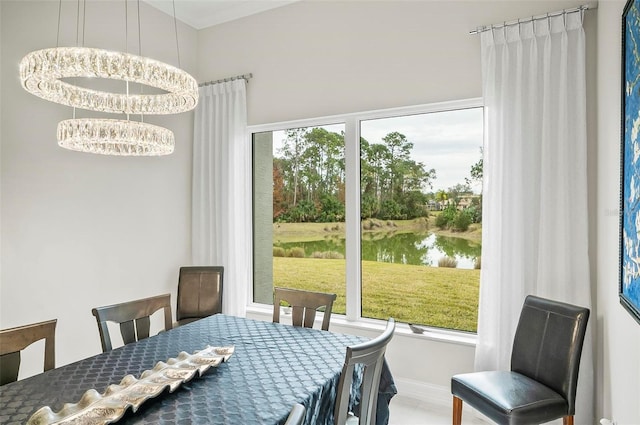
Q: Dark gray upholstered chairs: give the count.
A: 2